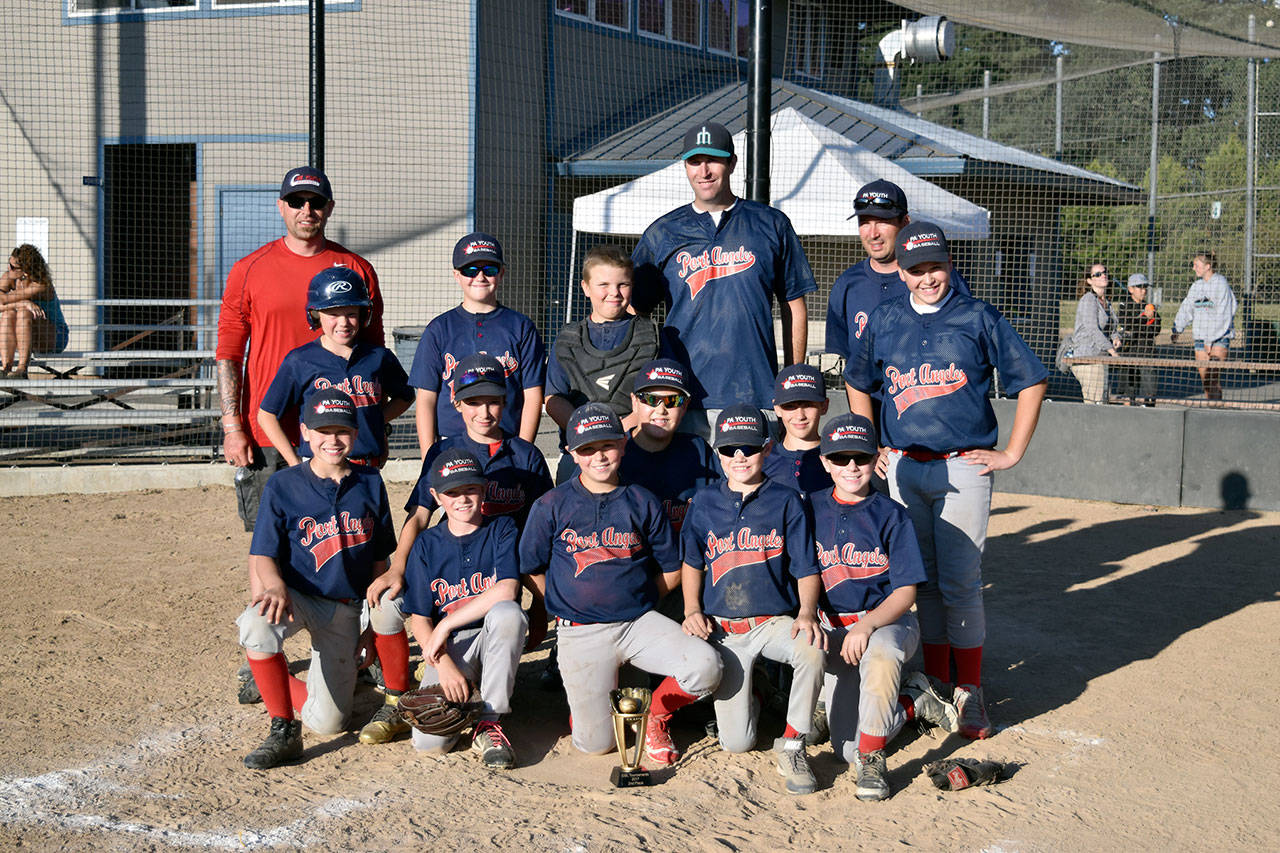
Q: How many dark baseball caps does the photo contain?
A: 13